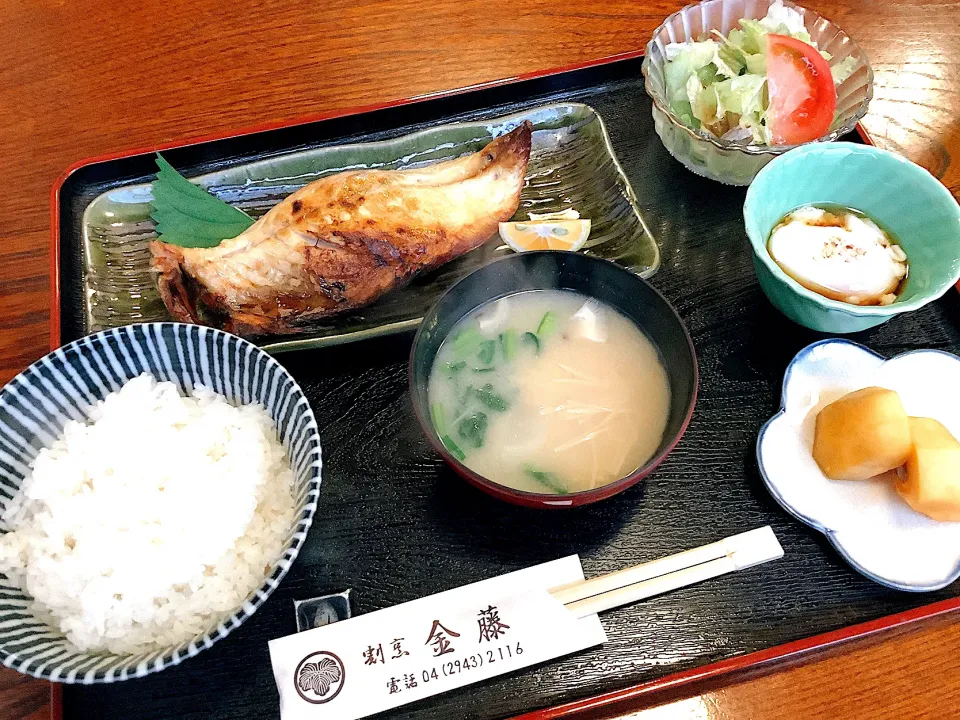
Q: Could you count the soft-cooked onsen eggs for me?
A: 1